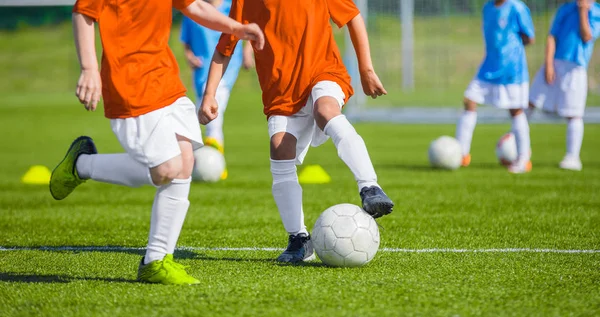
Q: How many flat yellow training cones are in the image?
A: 2